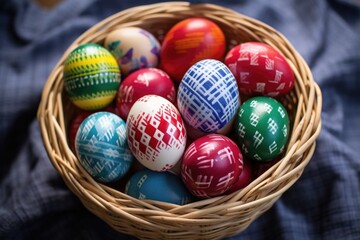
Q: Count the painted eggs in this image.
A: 11